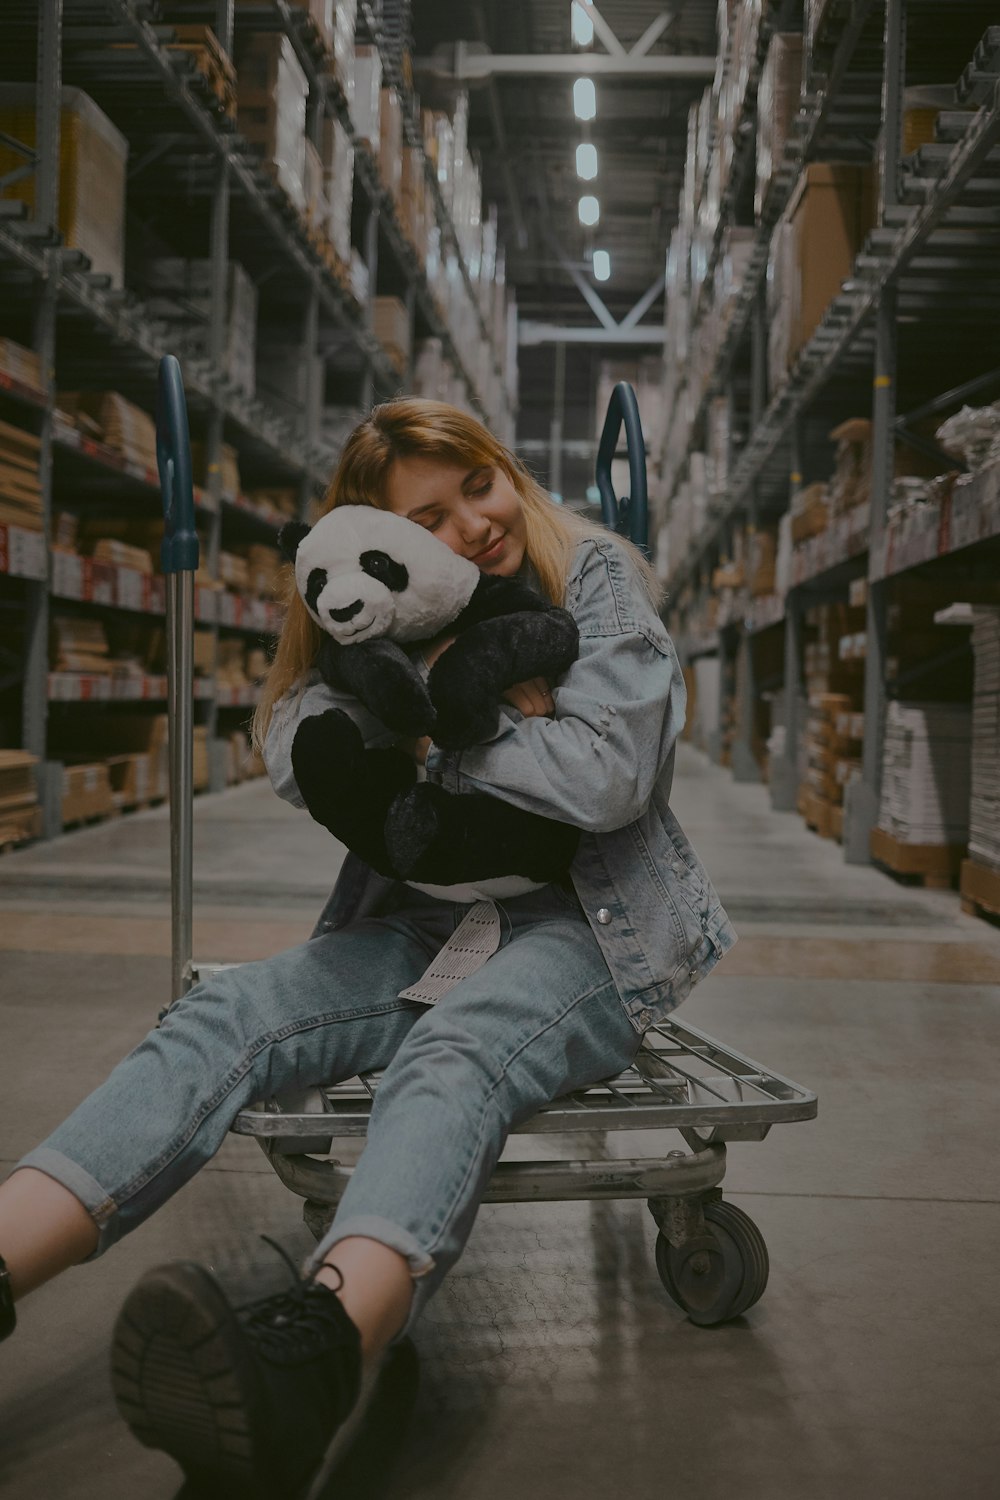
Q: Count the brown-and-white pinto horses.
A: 0